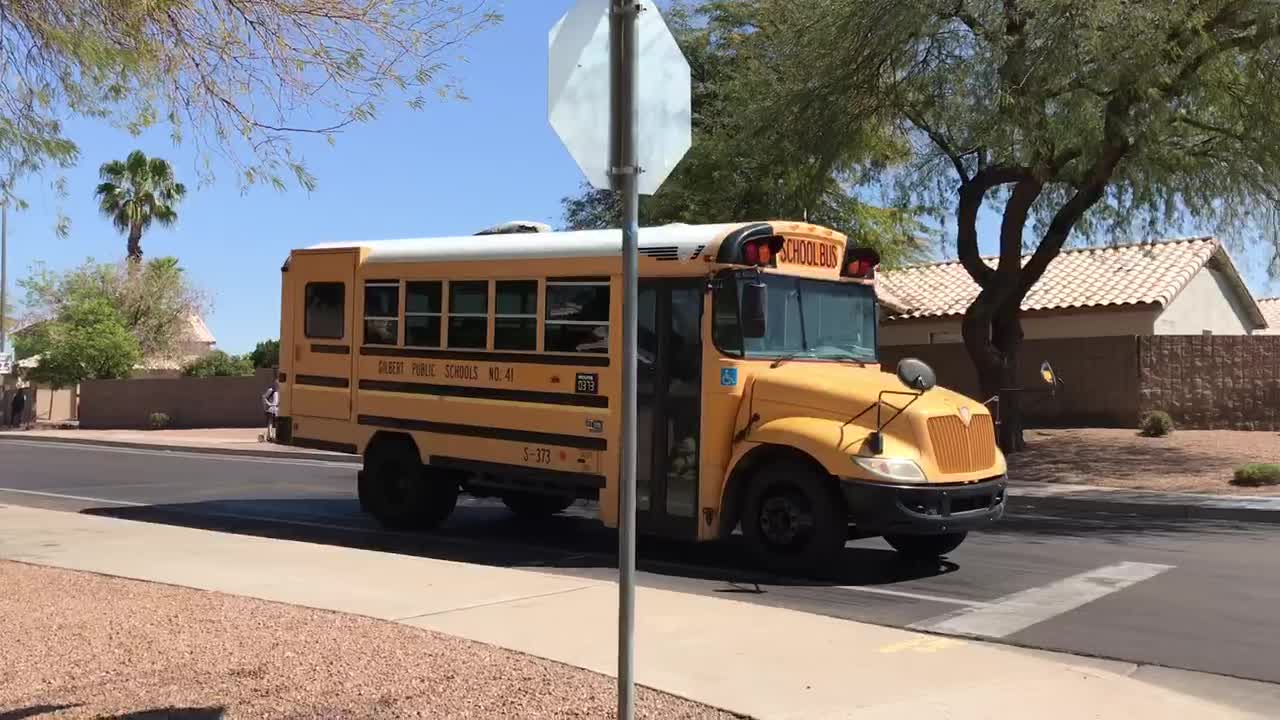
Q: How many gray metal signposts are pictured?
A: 1